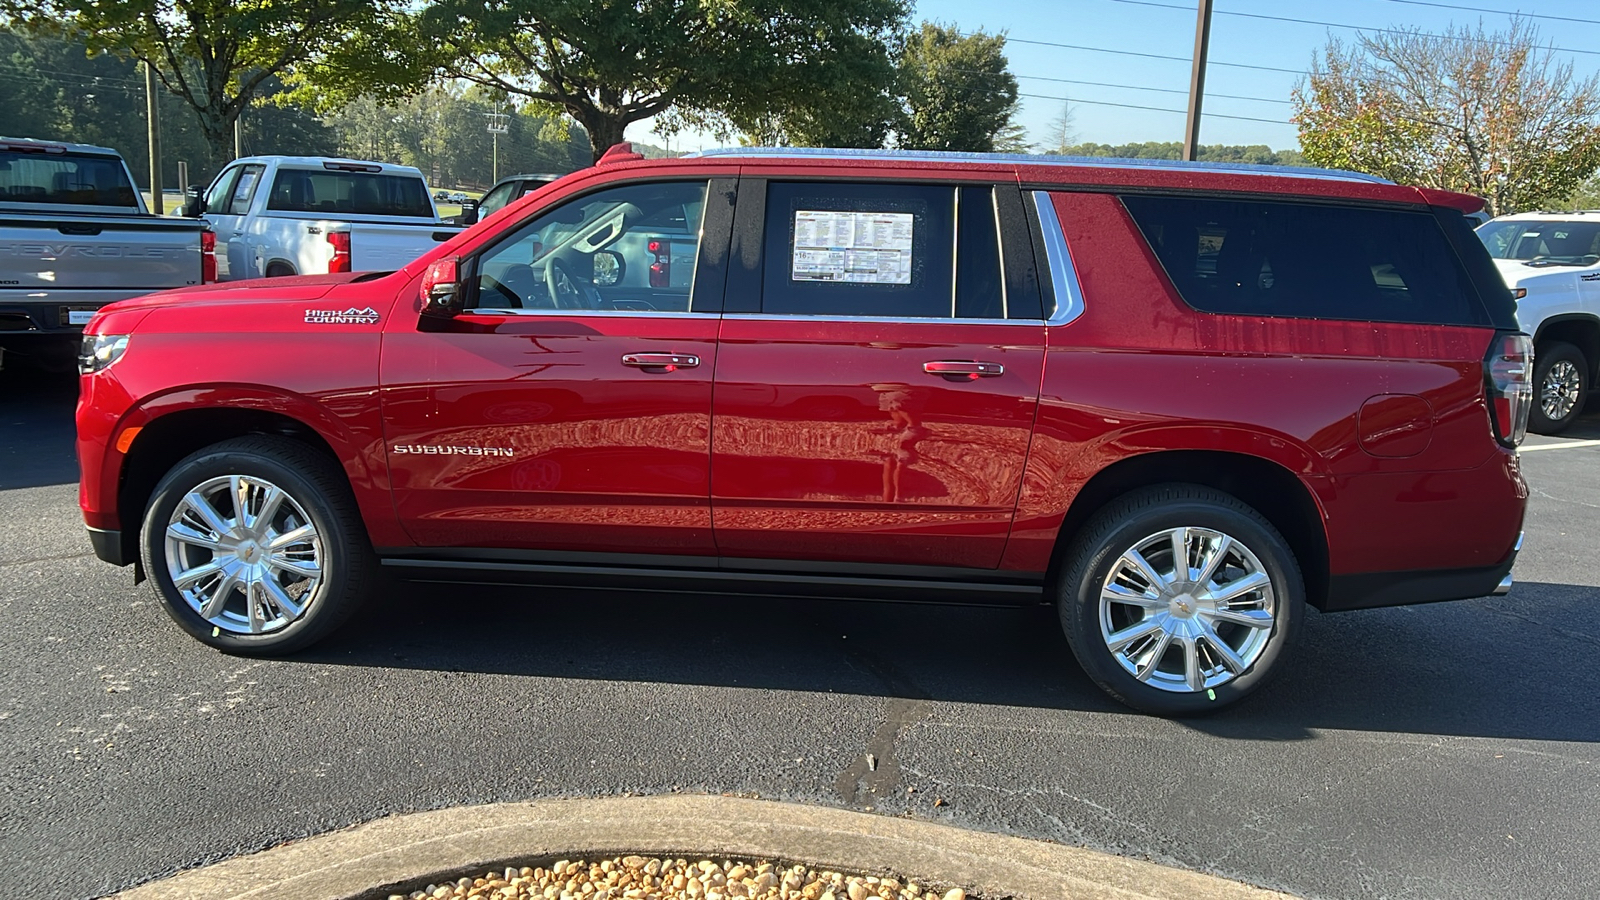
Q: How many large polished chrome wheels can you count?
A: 2